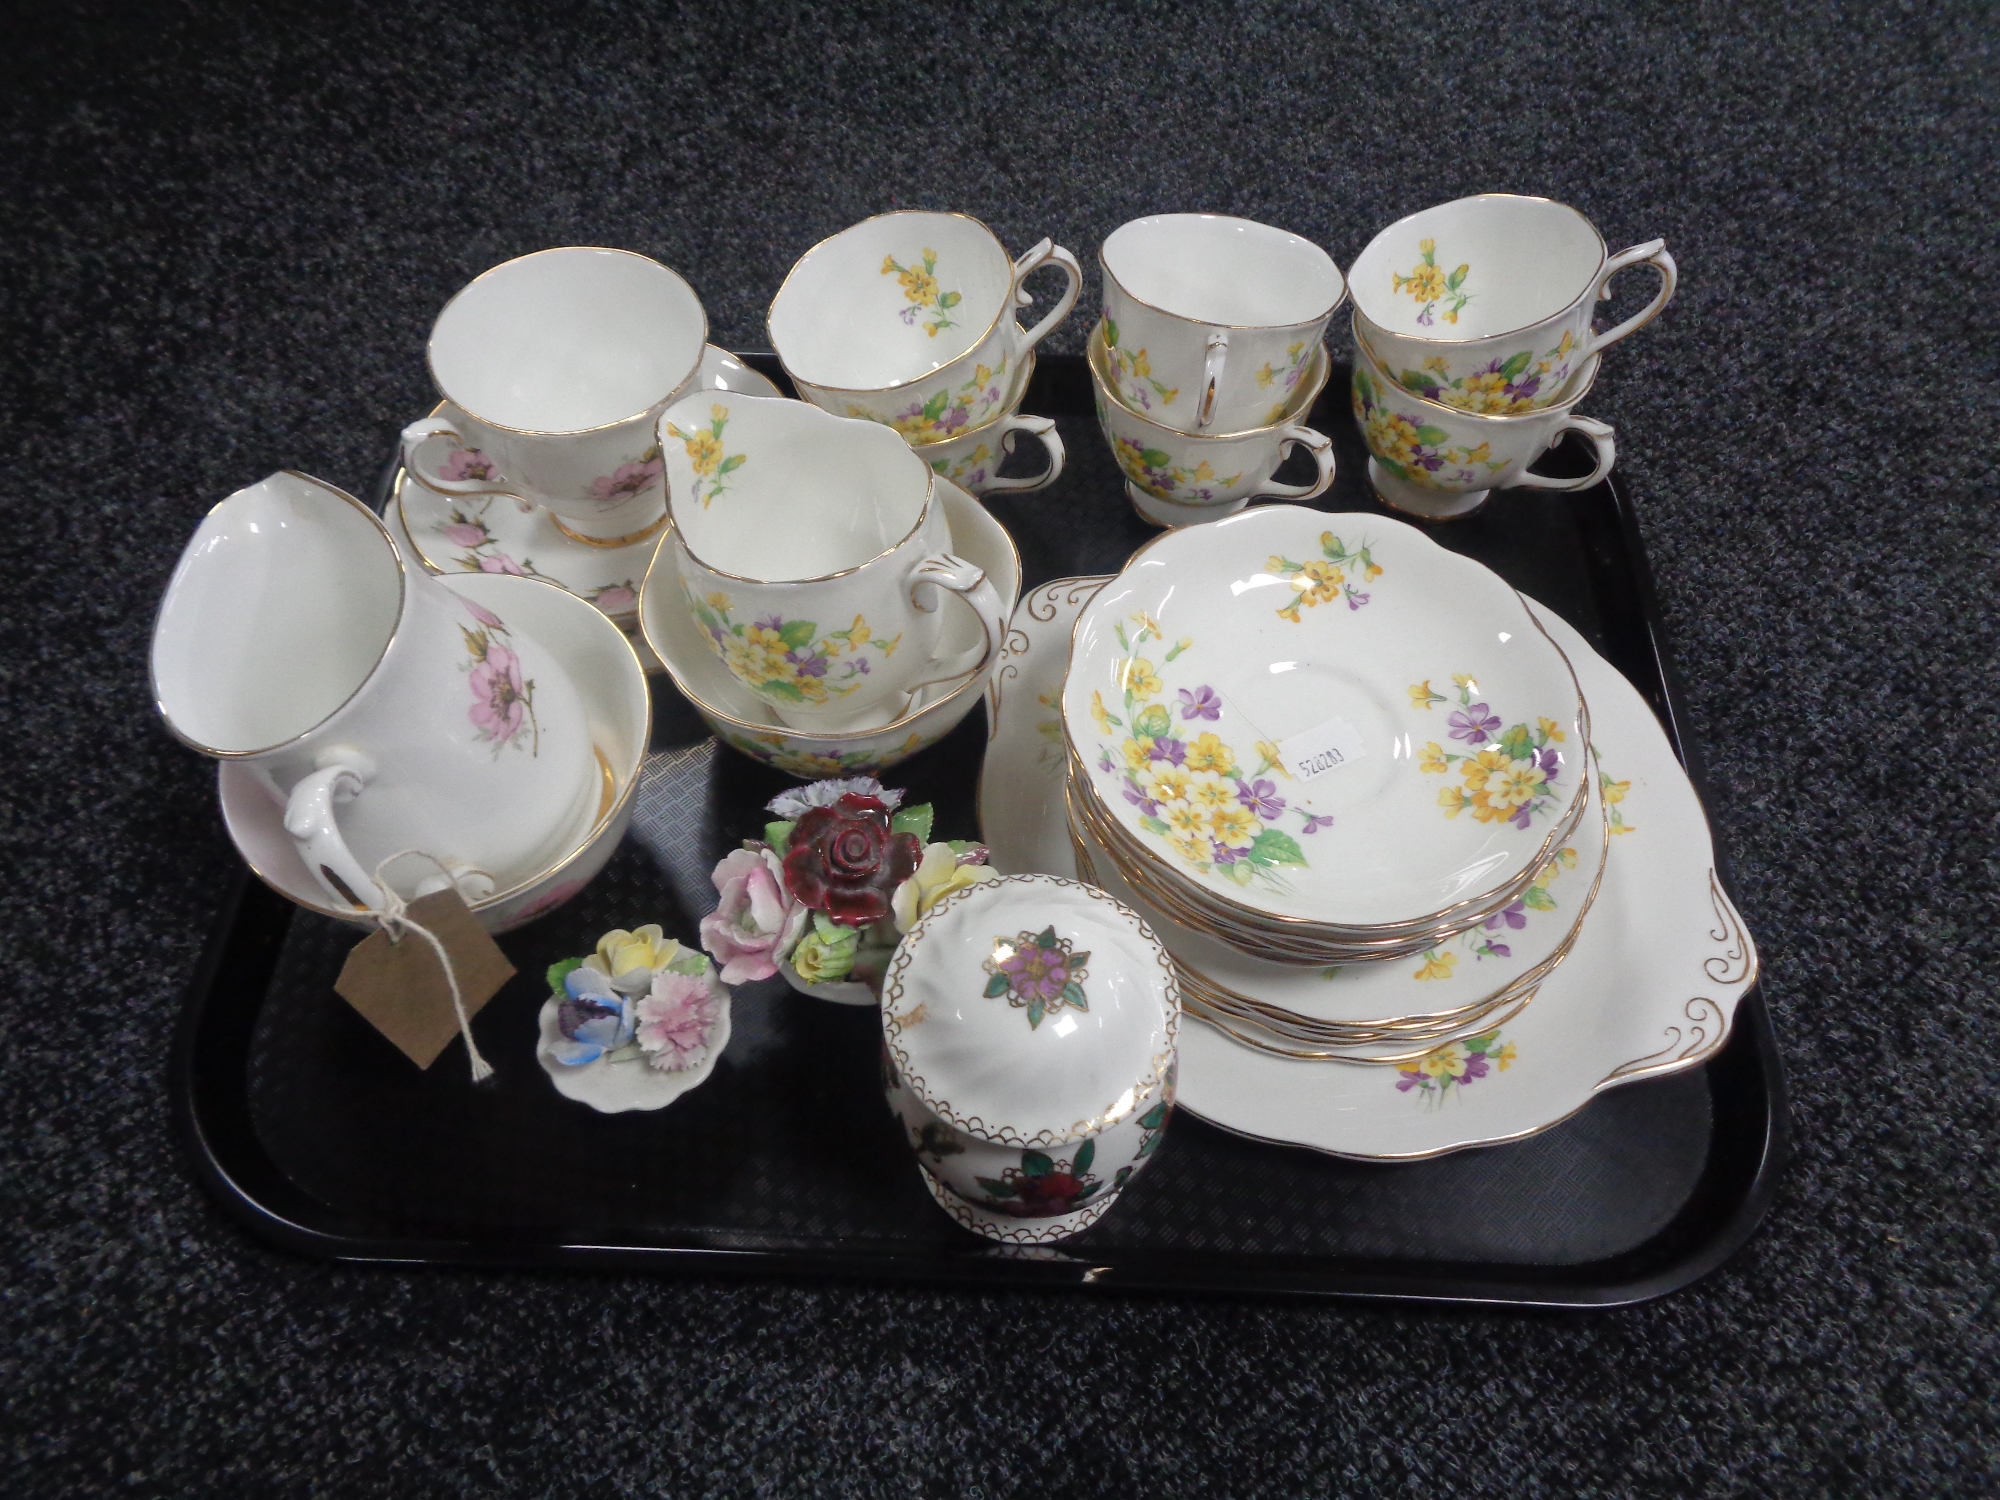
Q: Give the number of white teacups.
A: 7